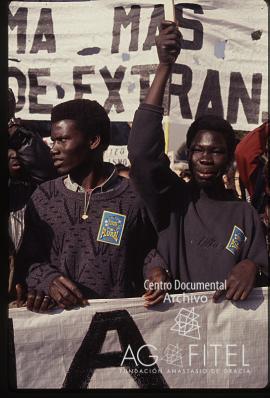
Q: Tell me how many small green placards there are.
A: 2